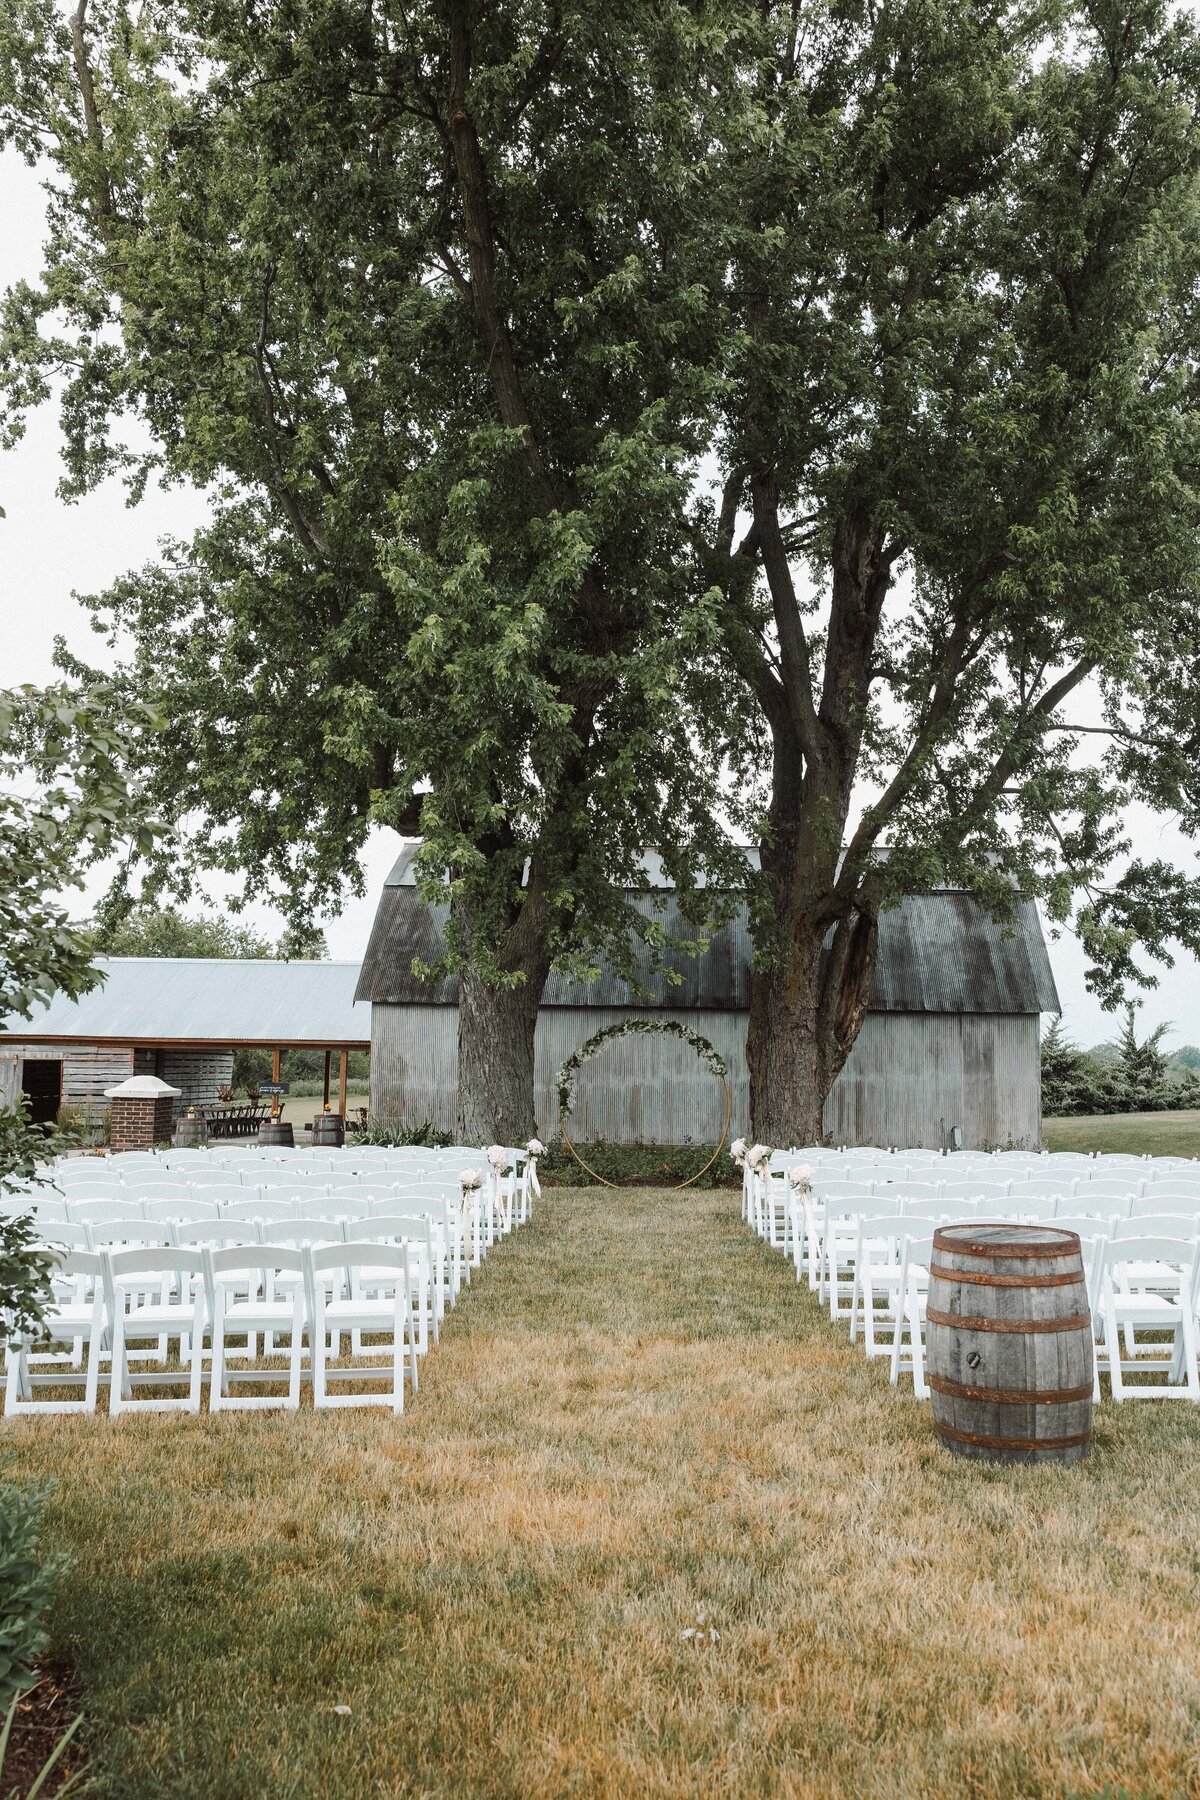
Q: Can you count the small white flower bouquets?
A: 6